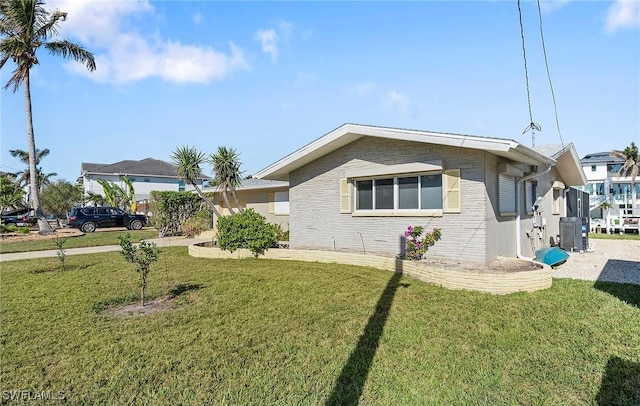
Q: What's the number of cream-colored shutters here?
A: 3